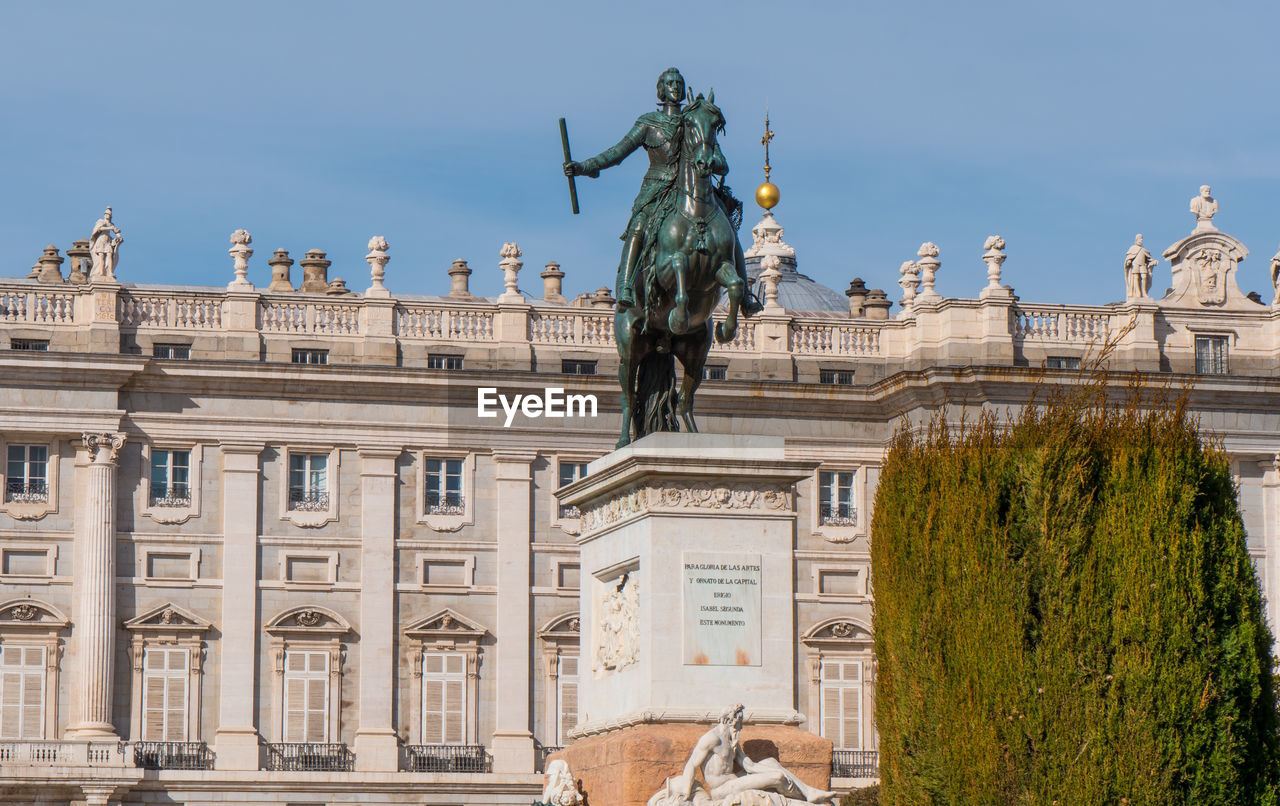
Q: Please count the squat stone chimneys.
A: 11